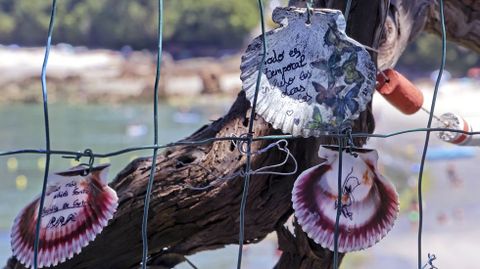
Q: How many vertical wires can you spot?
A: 5